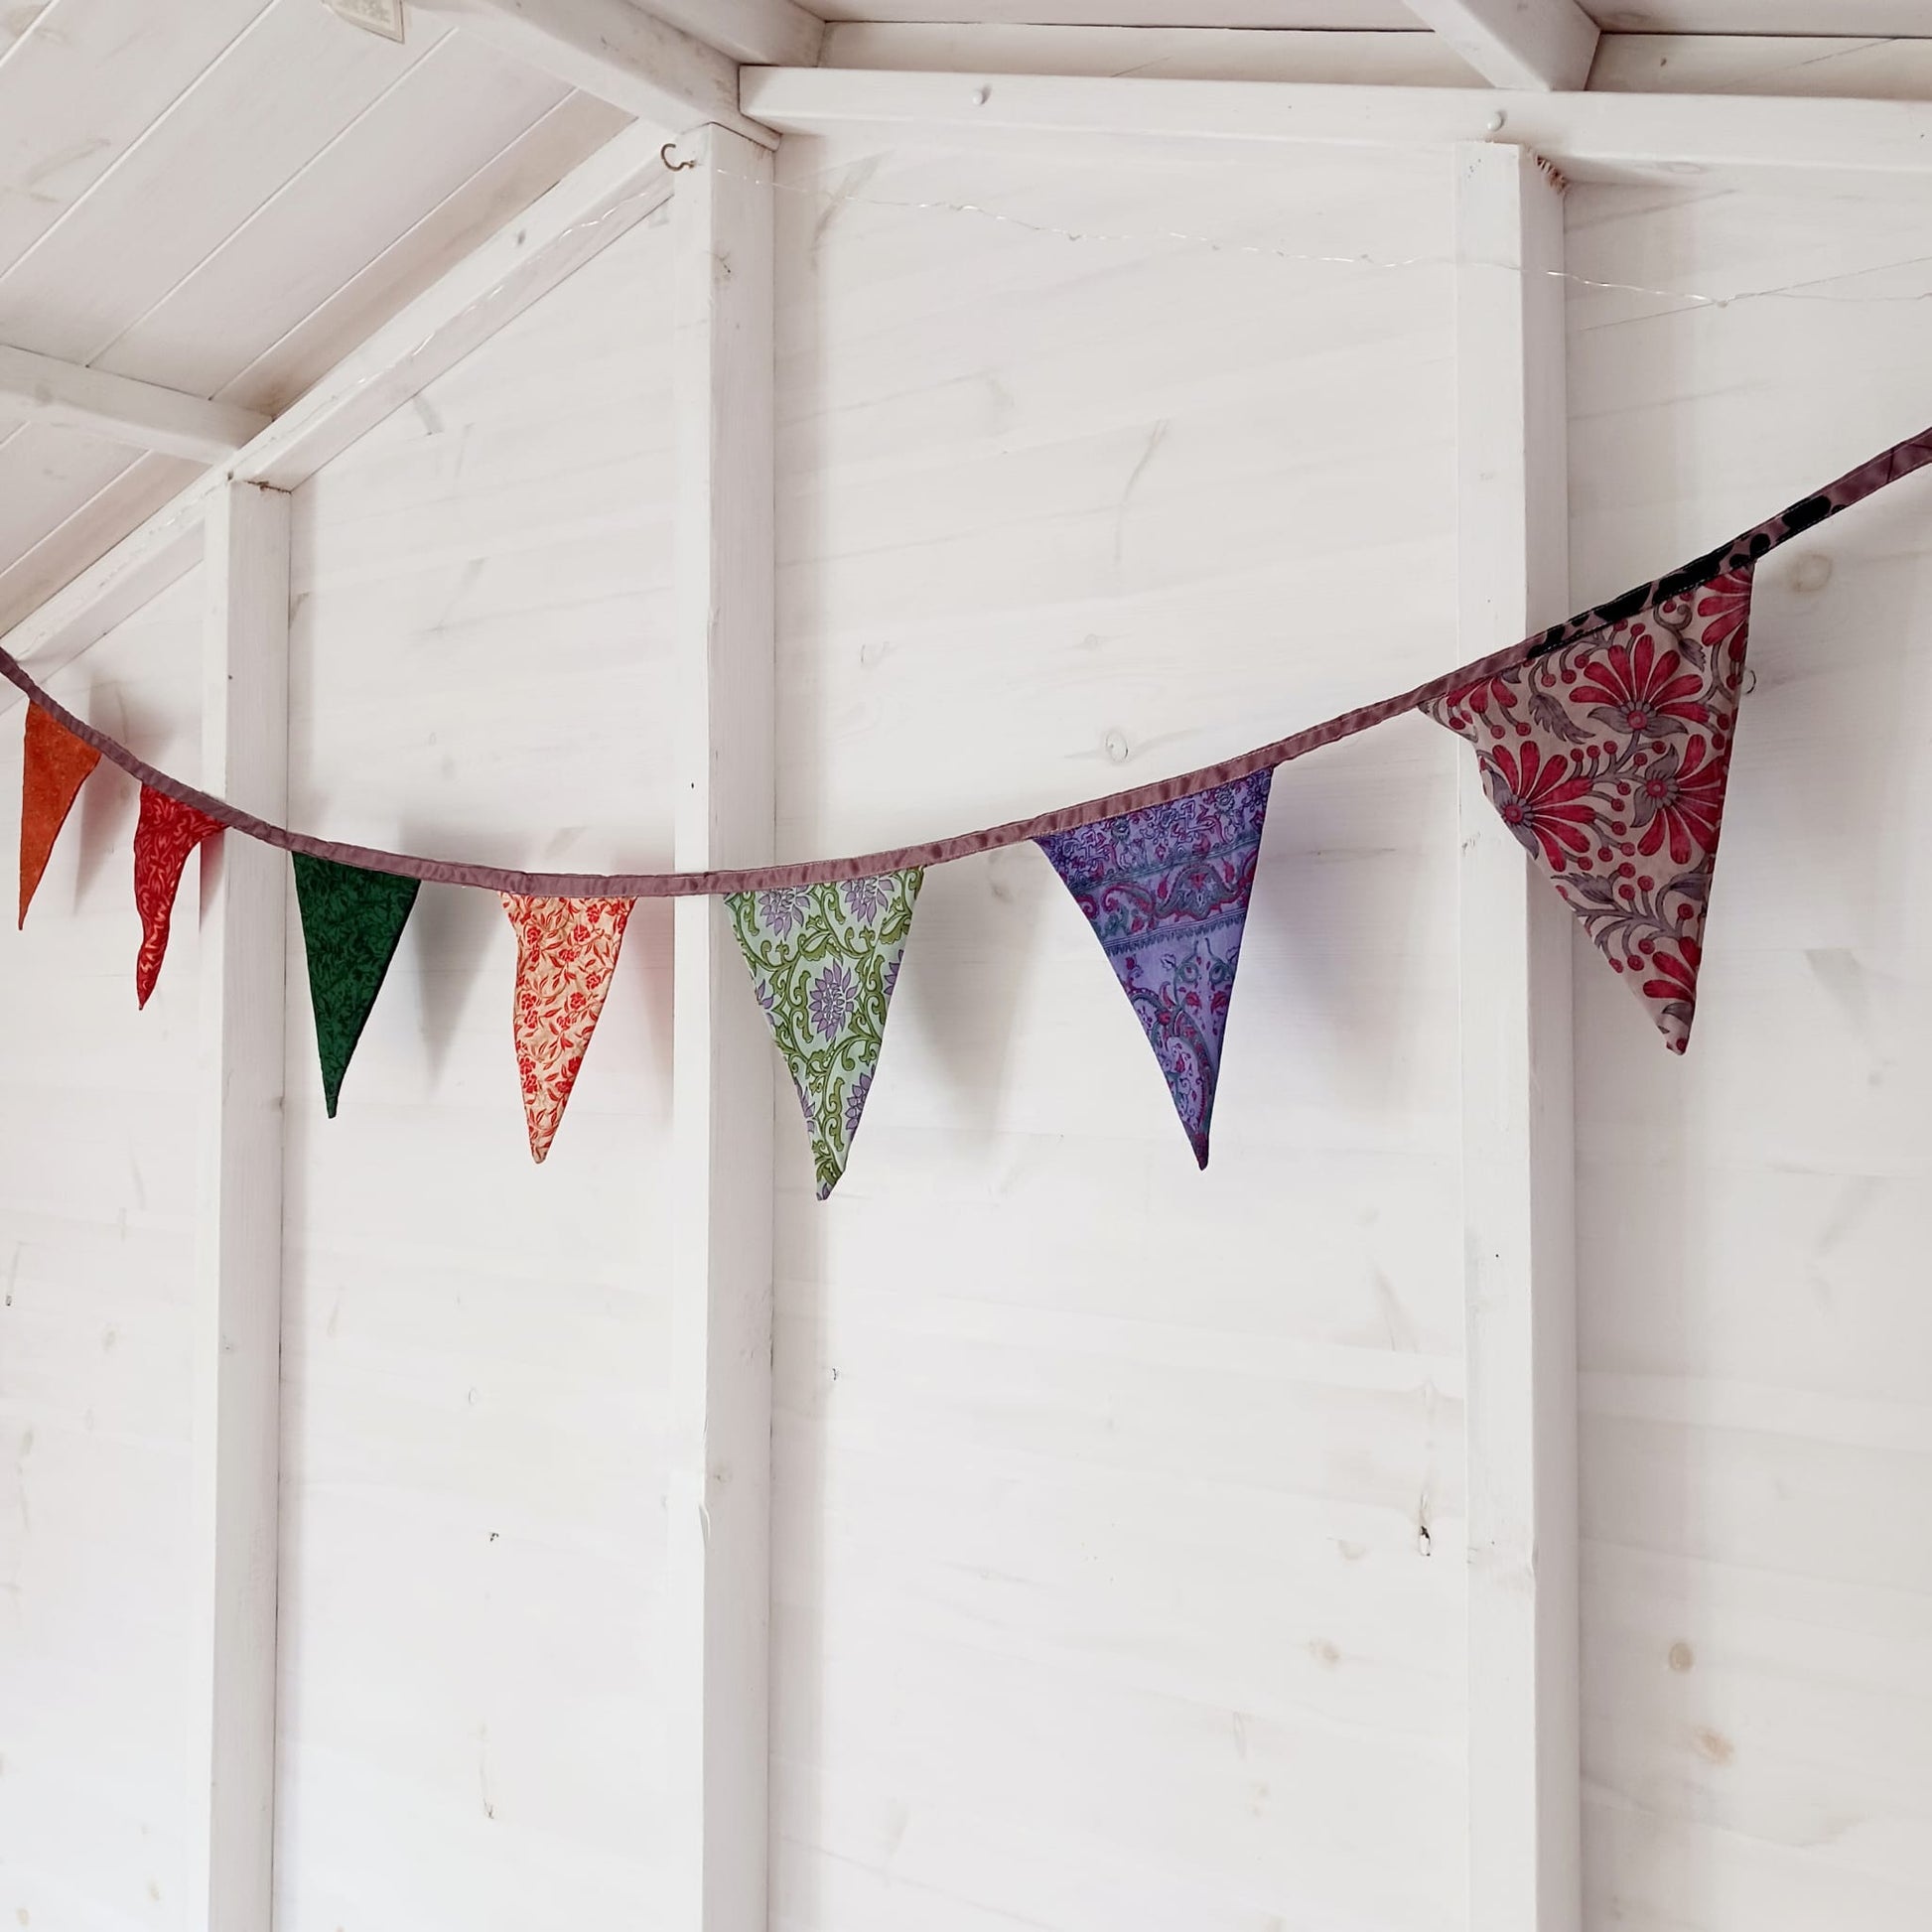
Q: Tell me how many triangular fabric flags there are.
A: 7